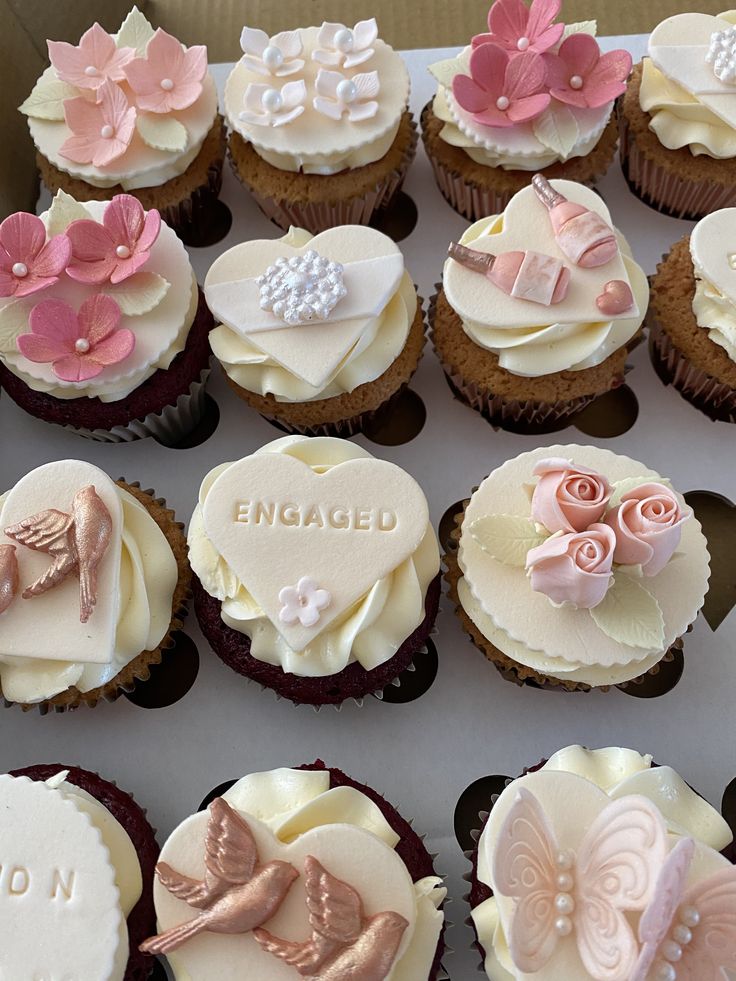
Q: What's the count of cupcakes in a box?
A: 14